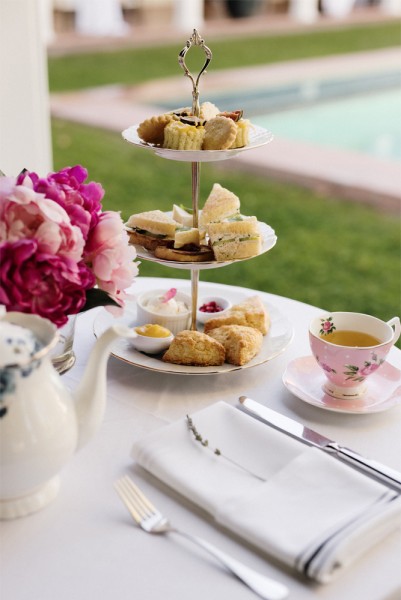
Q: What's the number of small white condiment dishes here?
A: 3